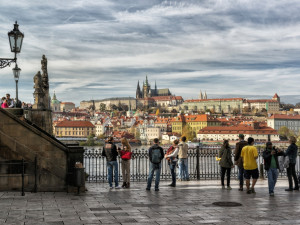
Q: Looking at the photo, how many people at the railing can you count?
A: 10